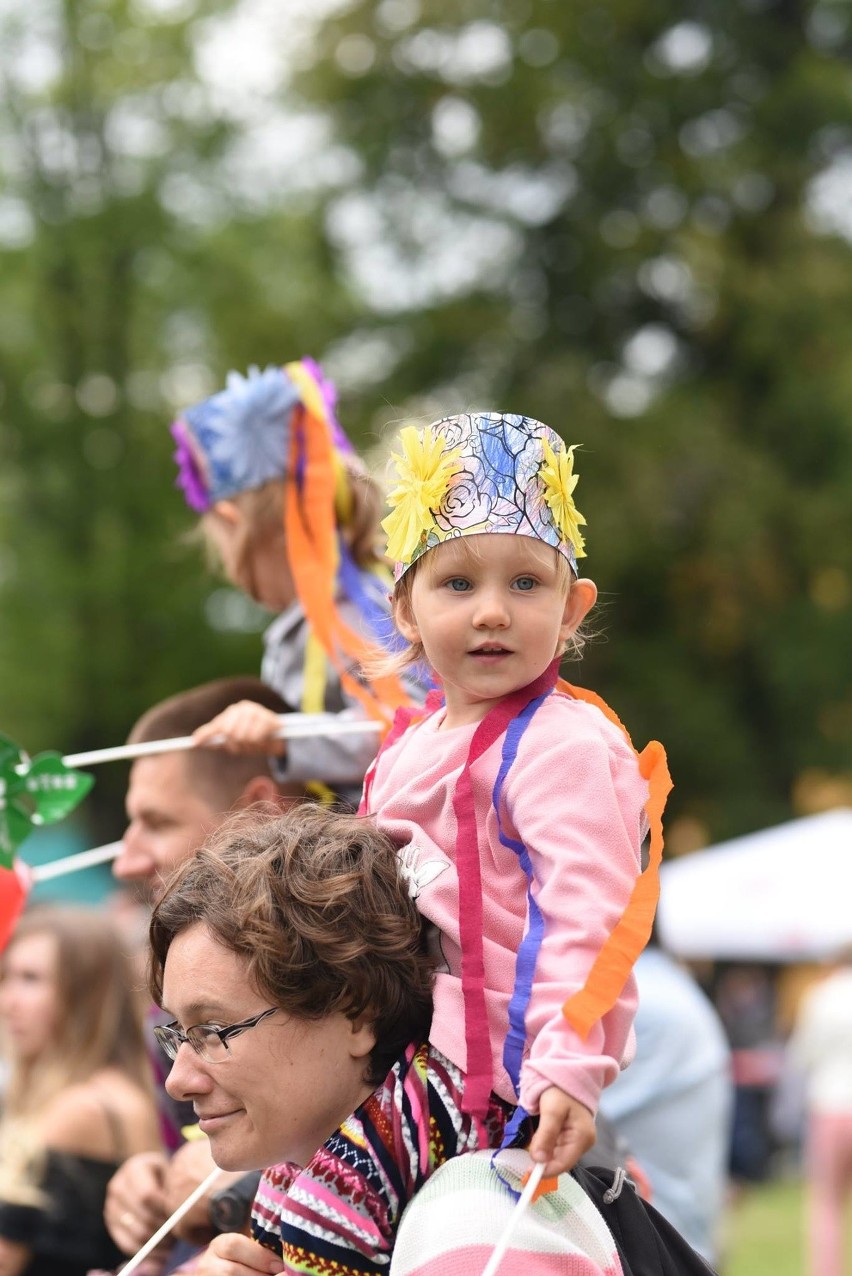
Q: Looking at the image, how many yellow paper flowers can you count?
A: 2